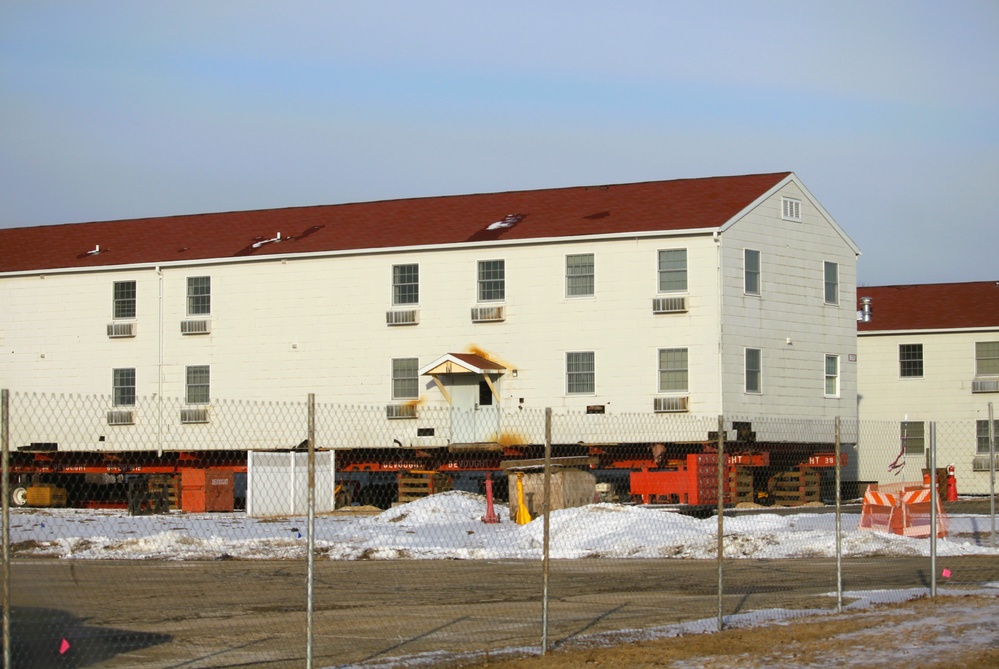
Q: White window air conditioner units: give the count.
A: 11